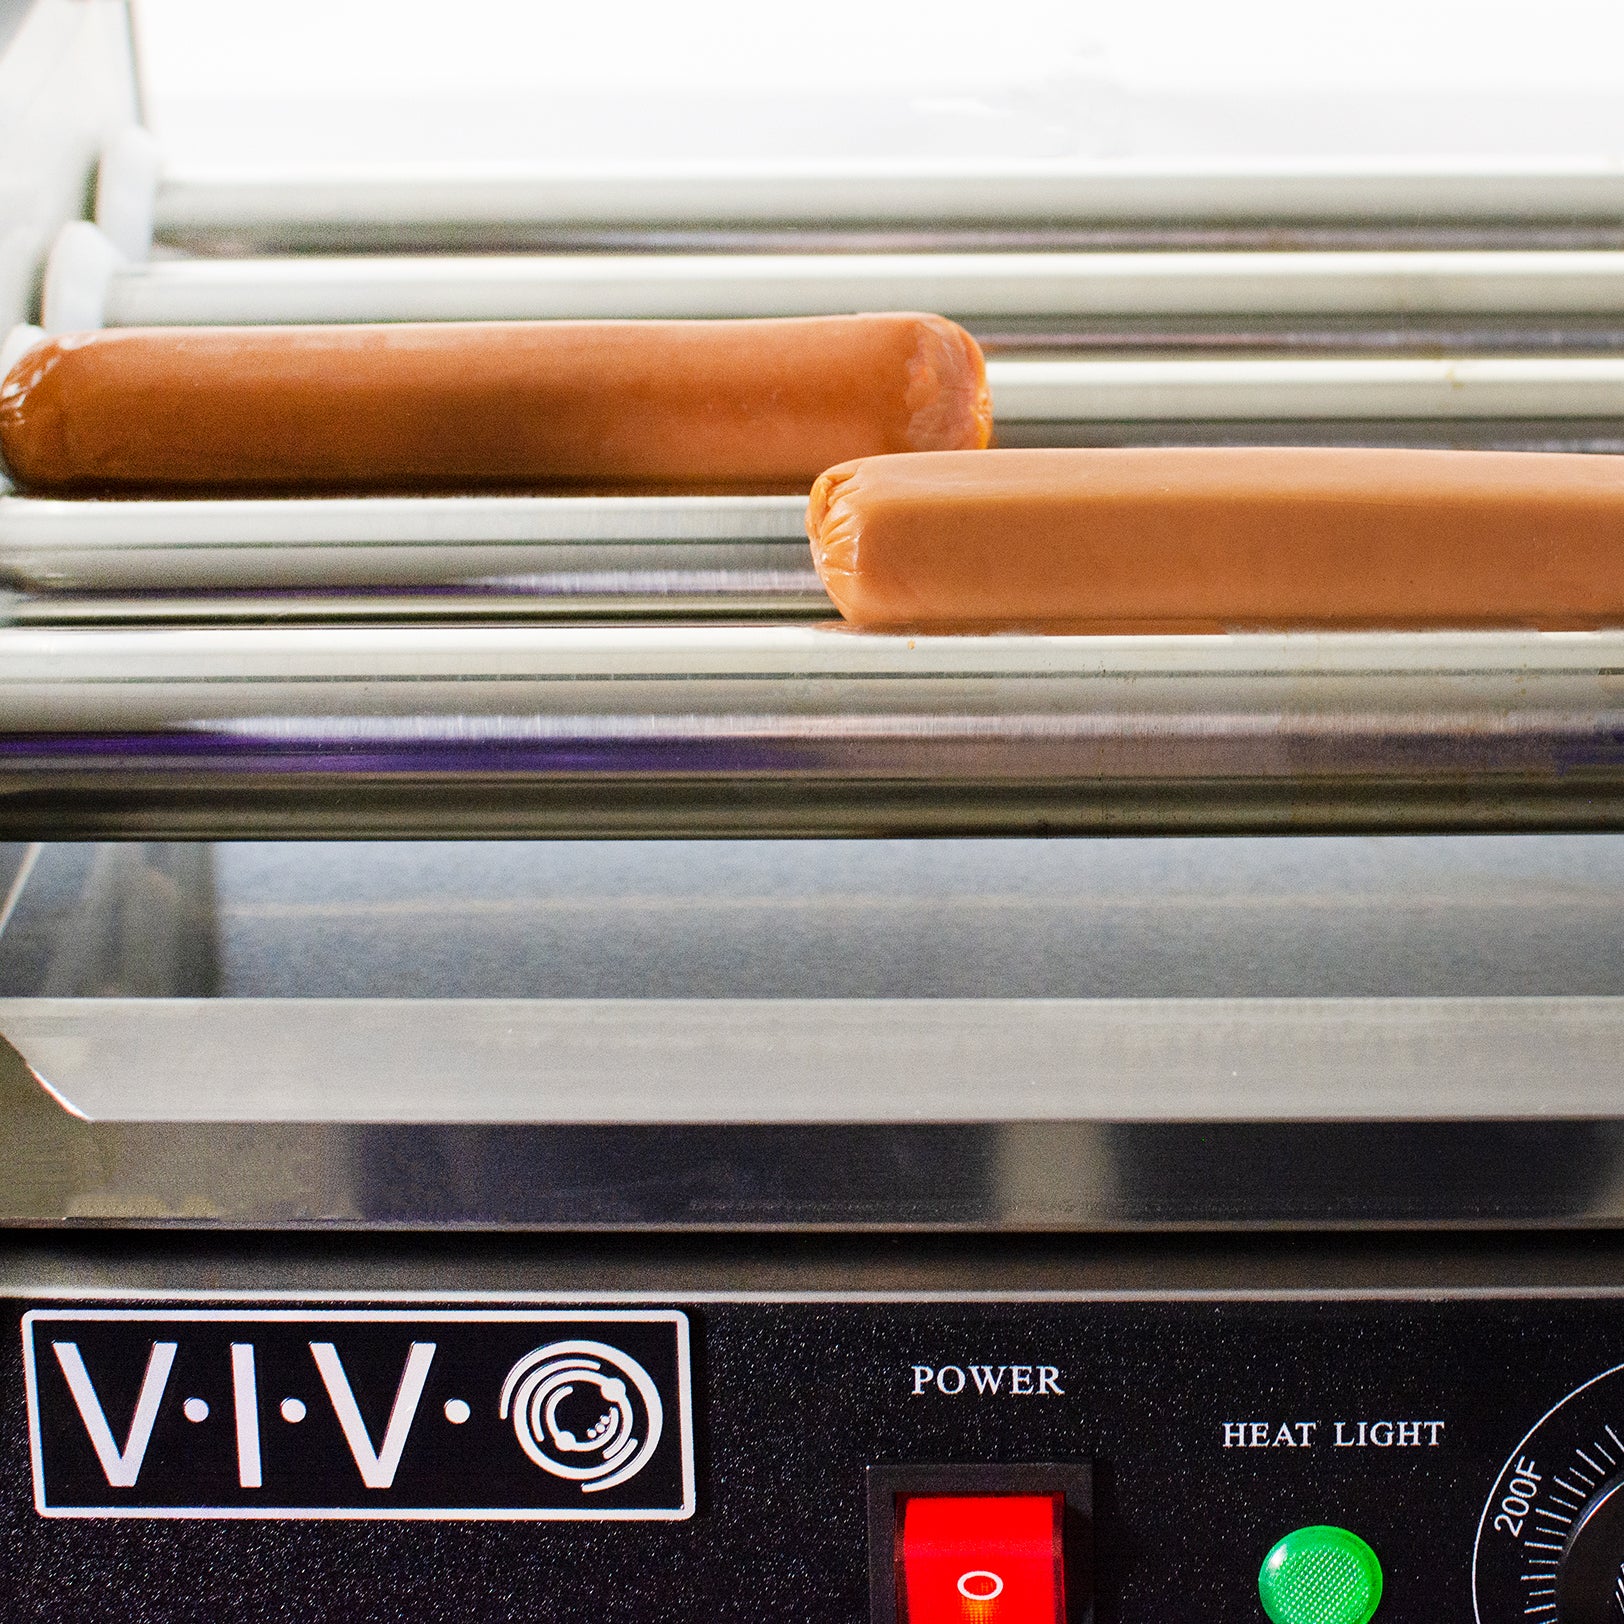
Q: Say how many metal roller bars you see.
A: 5